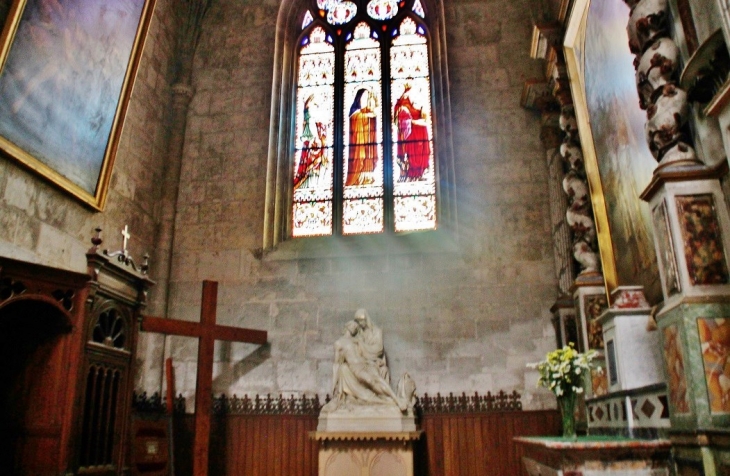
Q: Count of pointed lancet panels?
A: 3